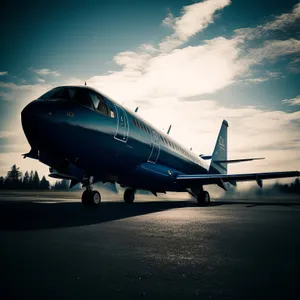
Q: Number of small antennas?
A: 4